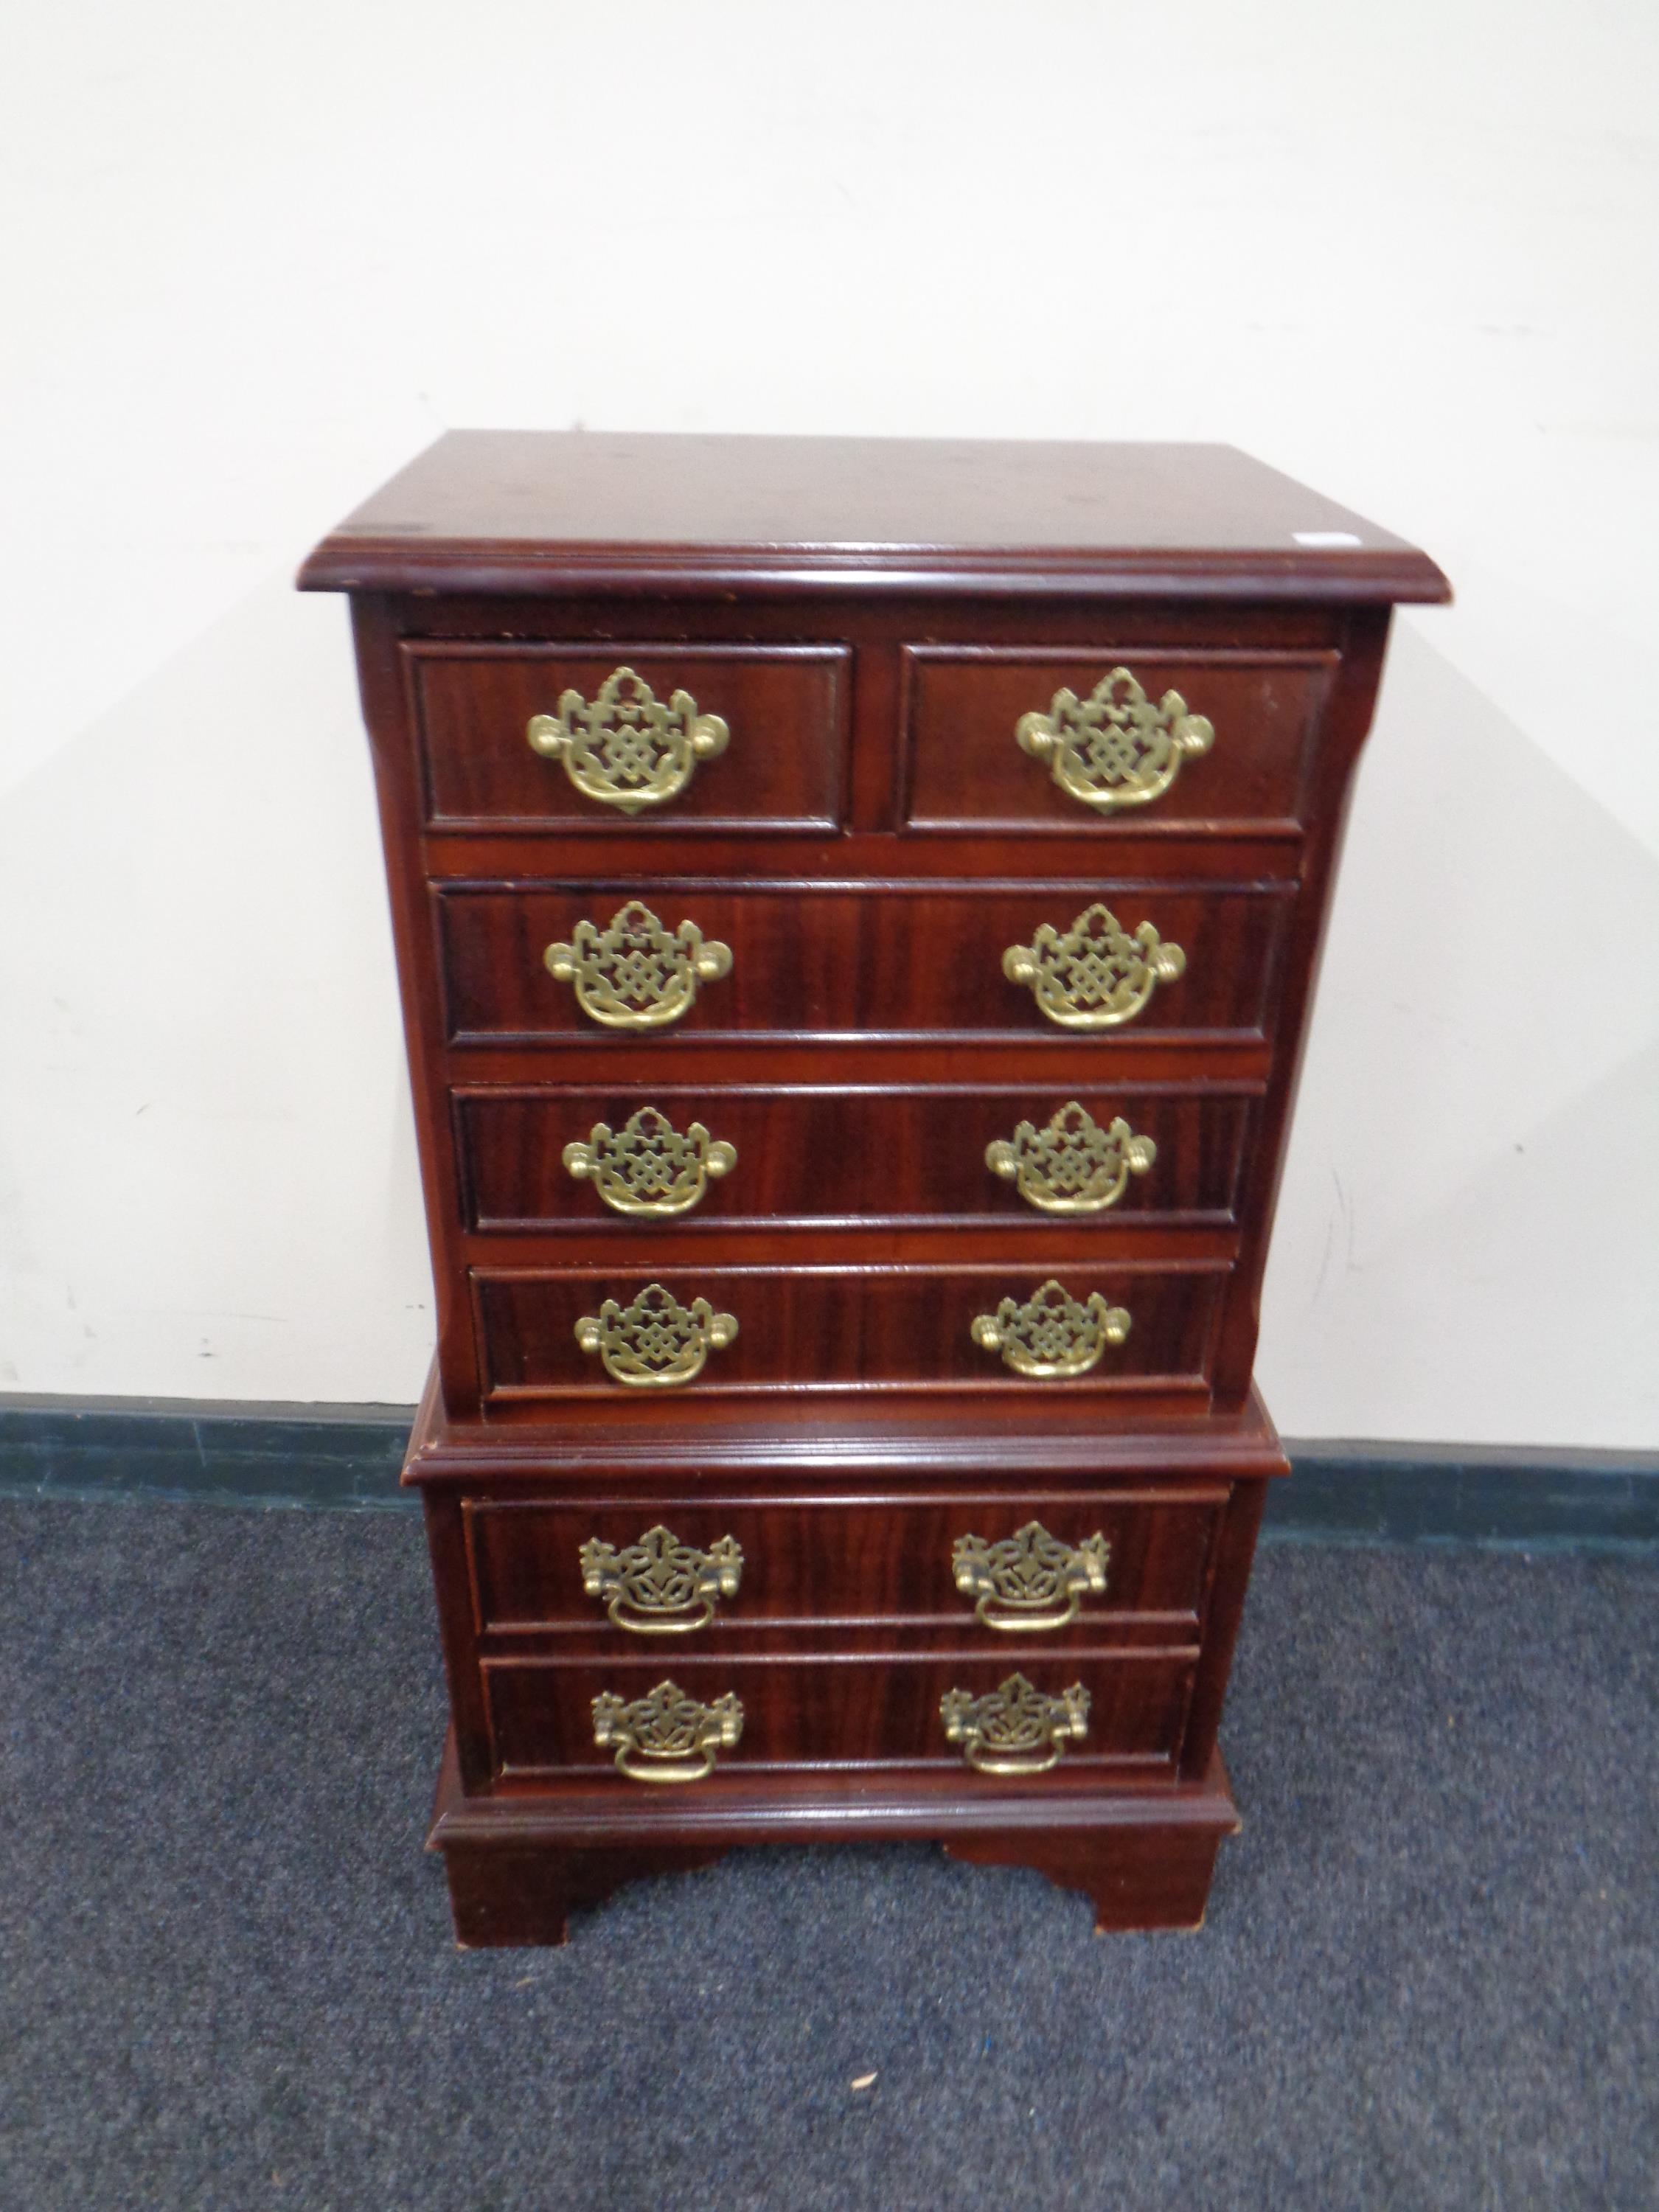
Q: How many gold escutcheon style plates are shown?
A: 12